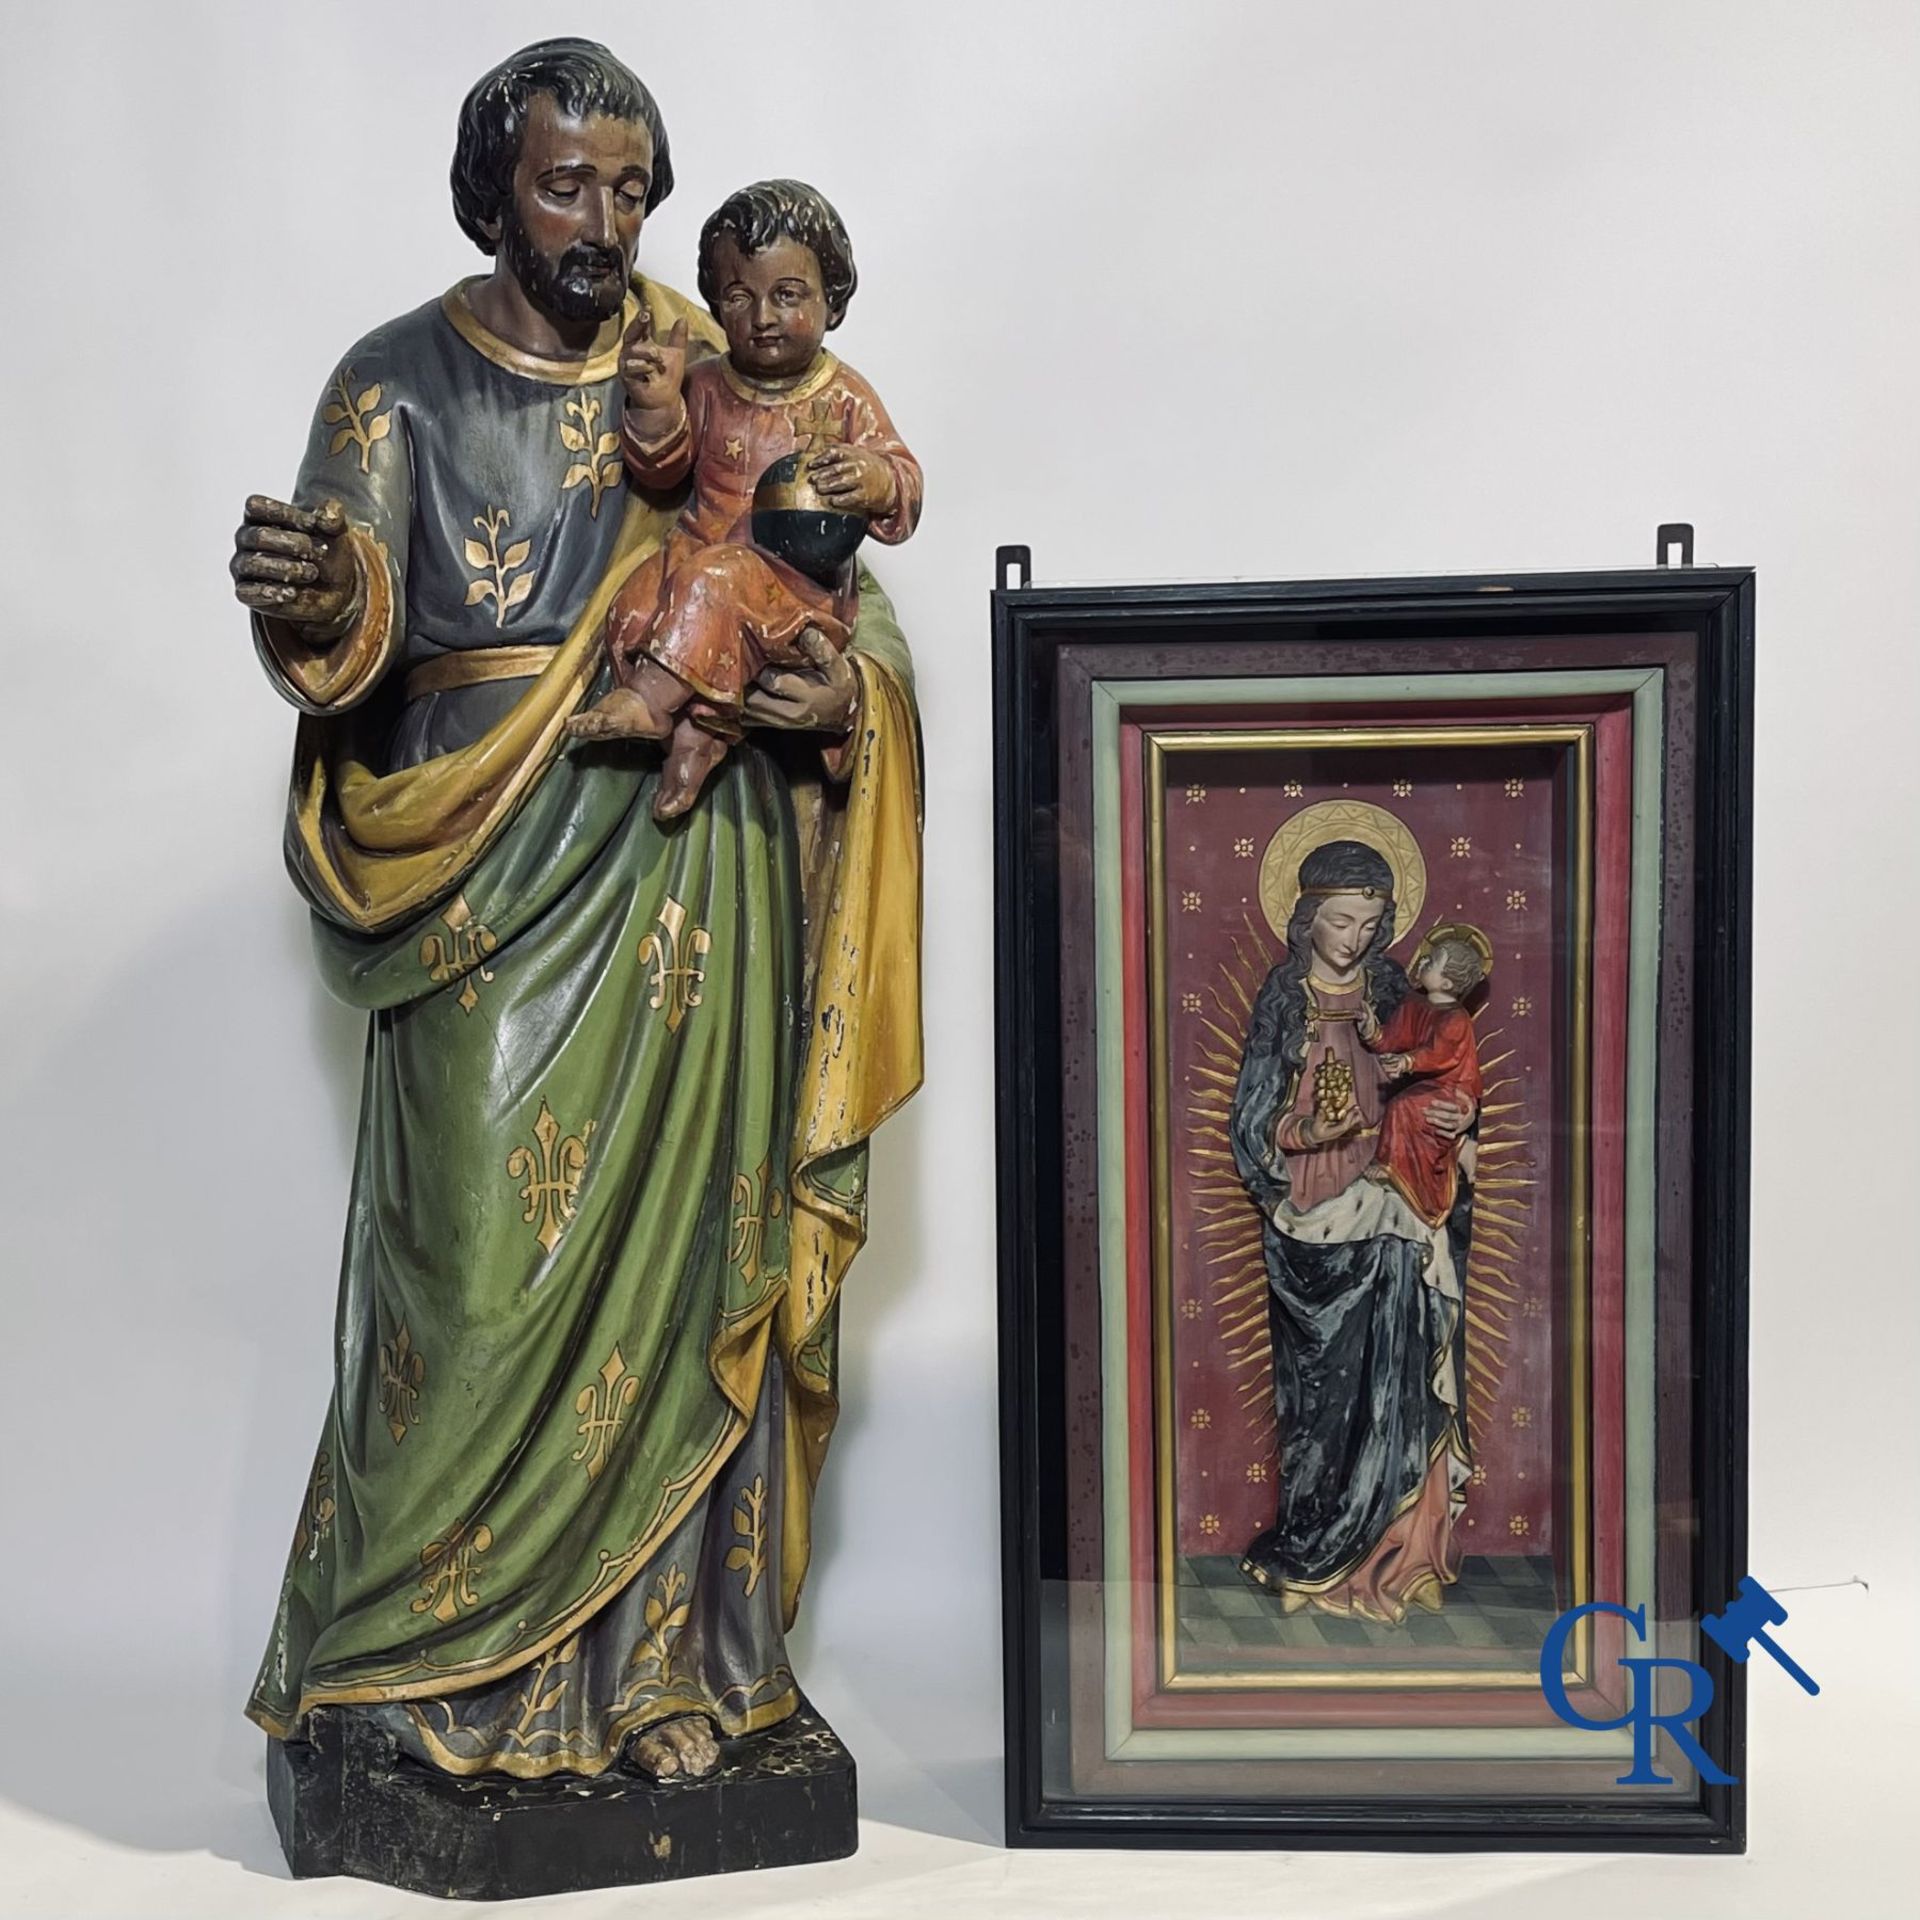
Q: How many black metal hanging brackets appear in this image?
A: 2